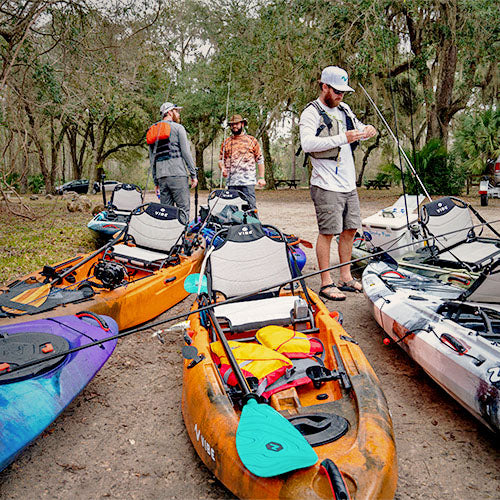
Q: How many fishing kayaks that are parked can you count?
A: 7